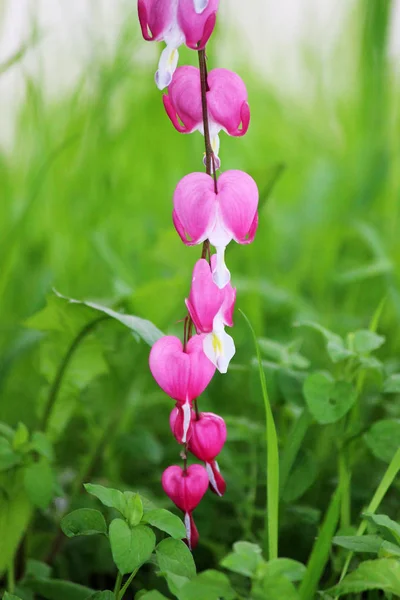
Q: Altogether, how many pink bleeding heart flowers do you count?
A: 7